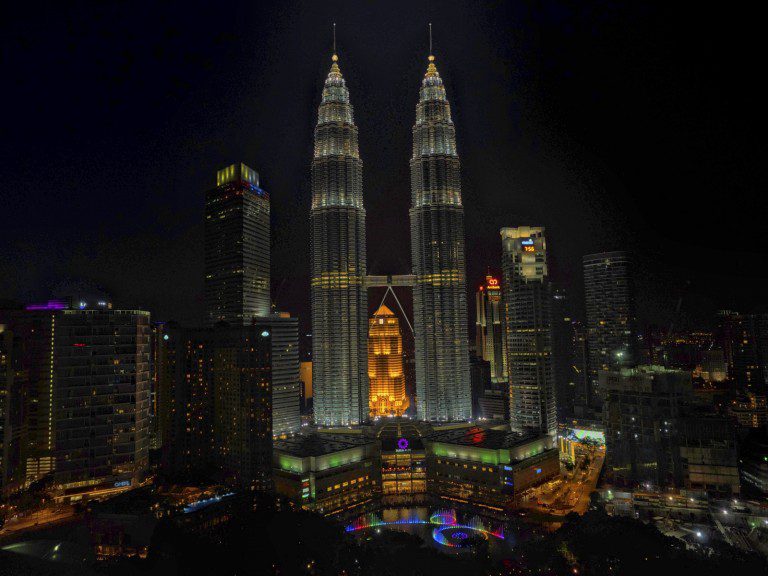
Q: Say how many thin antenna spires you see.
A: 2